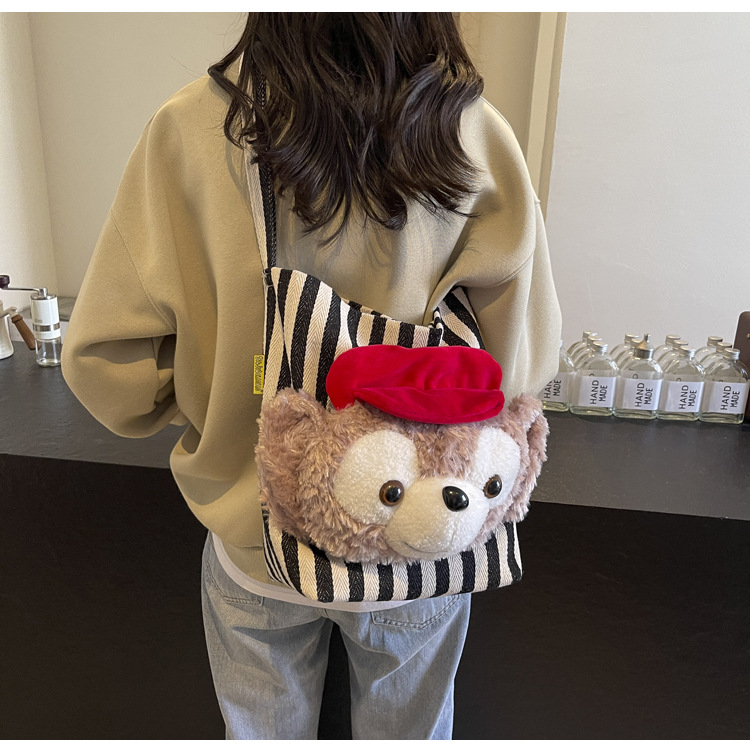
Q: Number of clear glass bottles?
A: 13